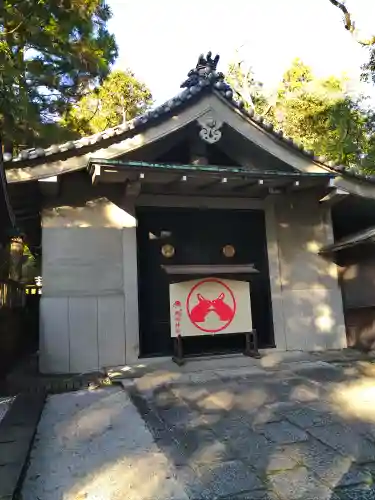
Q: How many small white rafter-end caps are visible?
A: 5